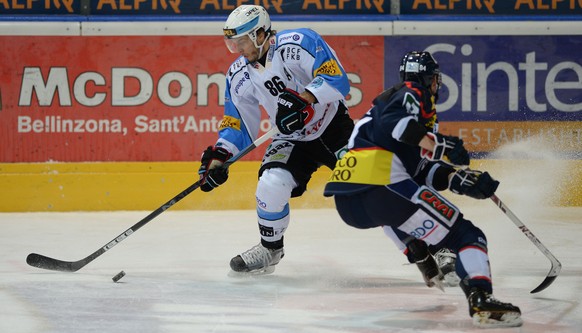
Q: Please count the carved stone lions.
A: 0